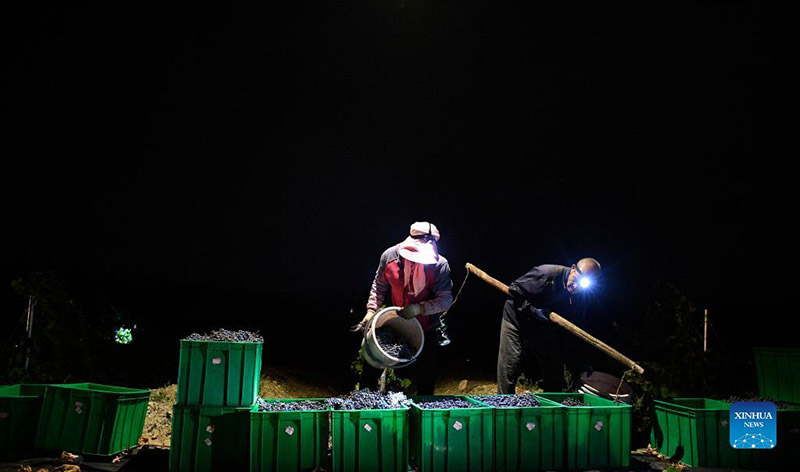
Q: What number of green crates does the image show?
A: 12